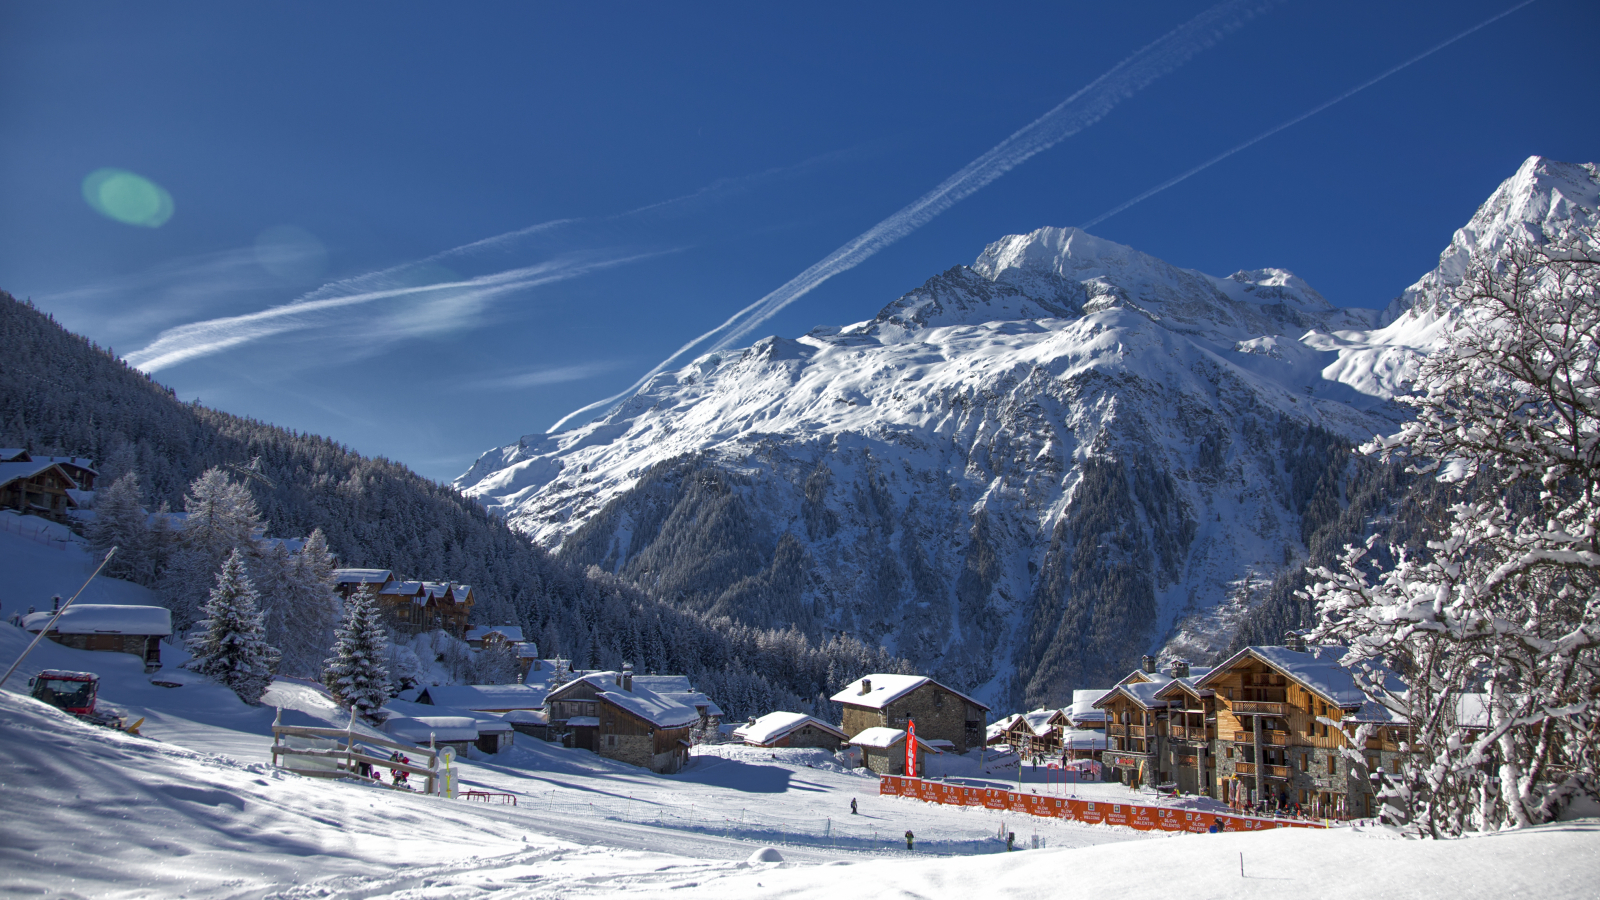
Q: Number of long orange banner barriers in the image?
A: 1